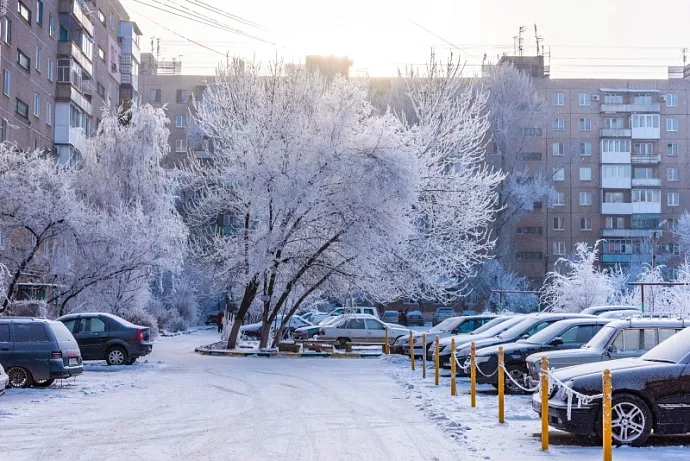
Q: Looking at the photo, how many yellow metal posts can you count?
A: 9